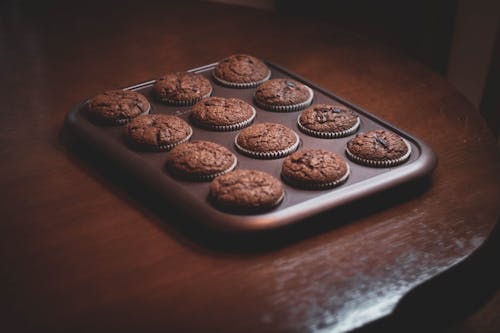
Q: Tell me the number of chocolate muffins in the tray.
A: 12